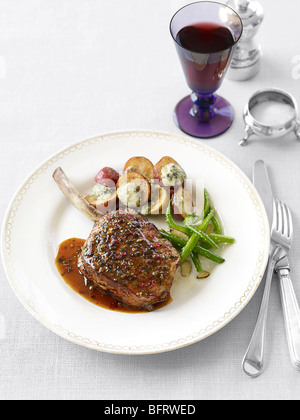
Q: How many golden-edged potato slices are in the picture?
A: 6